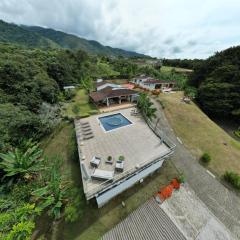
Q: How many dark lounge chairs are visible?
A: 5